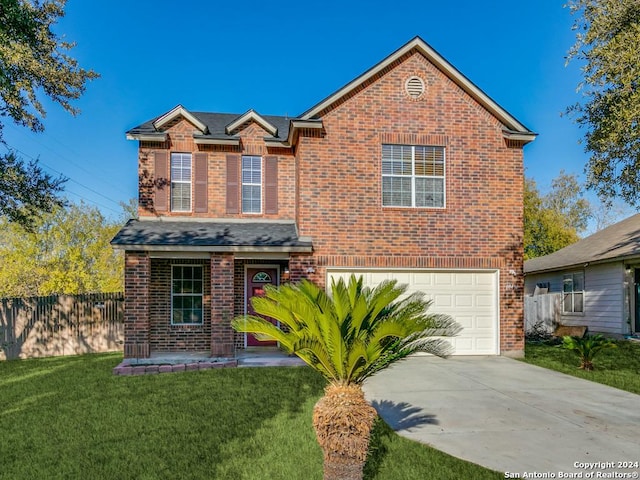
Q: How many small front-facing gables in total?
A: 2